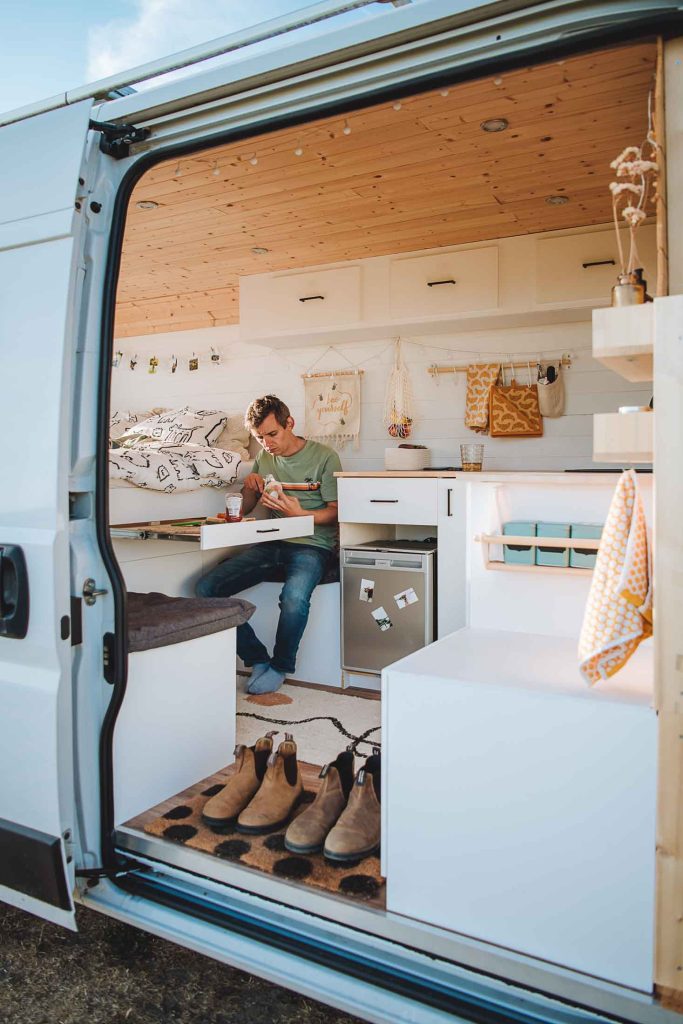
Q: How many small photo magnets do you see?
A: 3